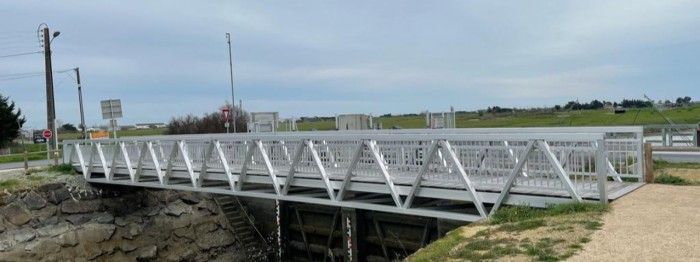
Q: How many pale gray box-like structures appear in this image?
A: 3